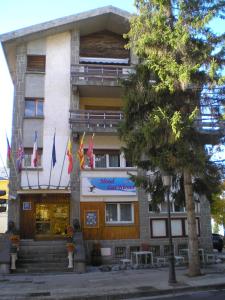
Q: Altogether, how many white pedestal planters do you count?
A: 2